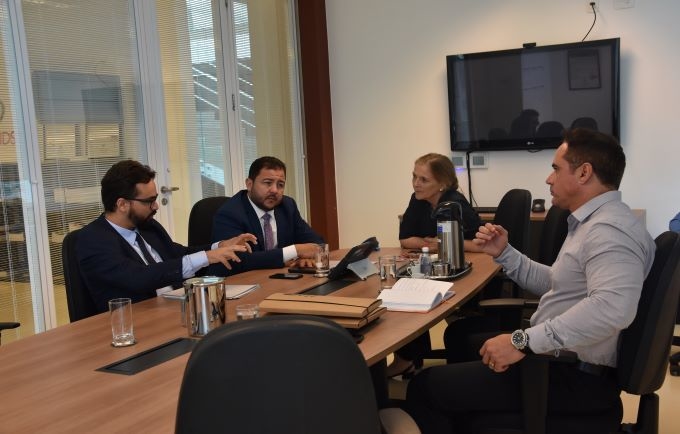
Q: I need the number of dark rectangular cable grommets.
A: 2